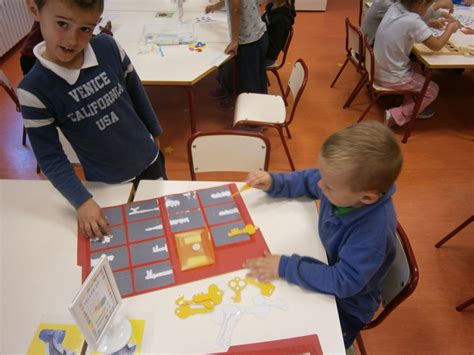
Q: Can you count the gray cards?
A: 13